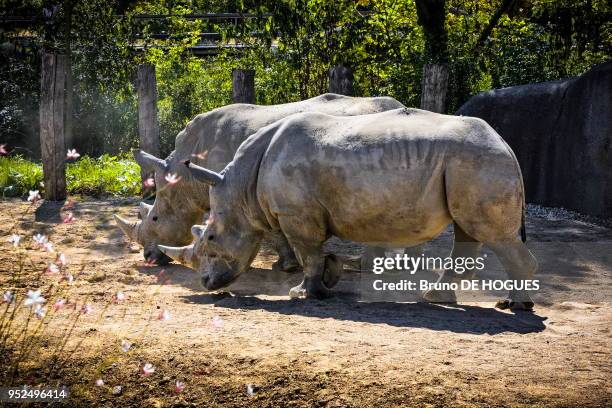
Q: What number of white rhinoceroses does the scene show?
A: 2